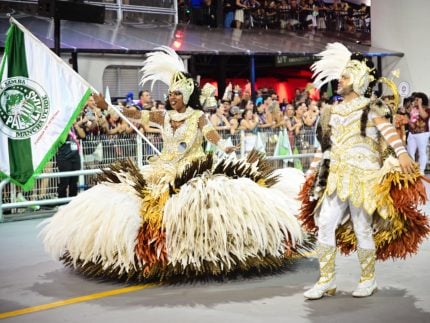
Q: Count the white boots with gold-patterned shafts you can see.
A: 2